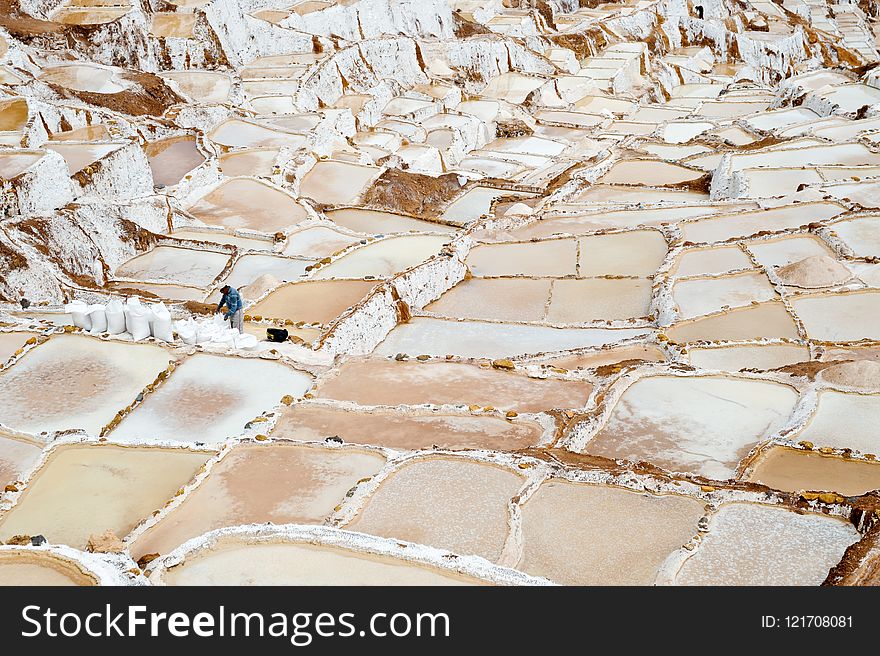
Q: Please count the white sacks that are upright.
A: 5